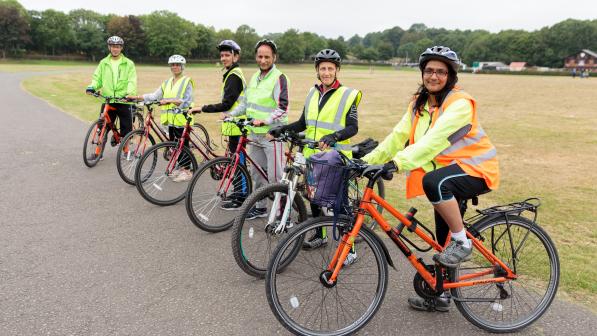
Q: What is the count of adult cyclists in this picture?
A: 6